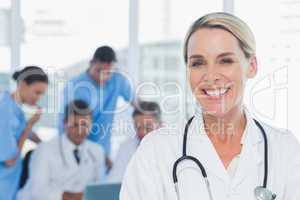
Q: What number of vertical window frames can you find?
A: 3